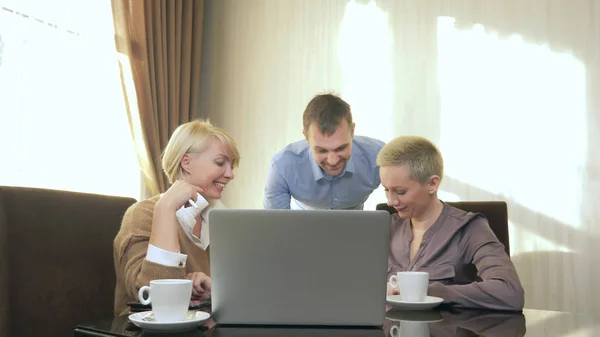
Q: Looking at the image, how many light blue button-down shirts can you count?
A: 1